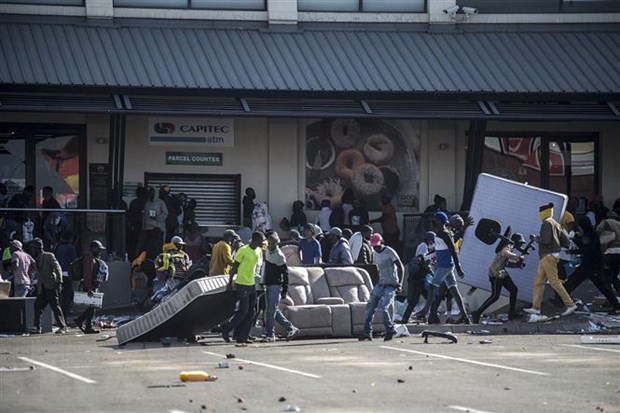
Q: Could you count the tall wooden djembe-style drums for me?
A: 0